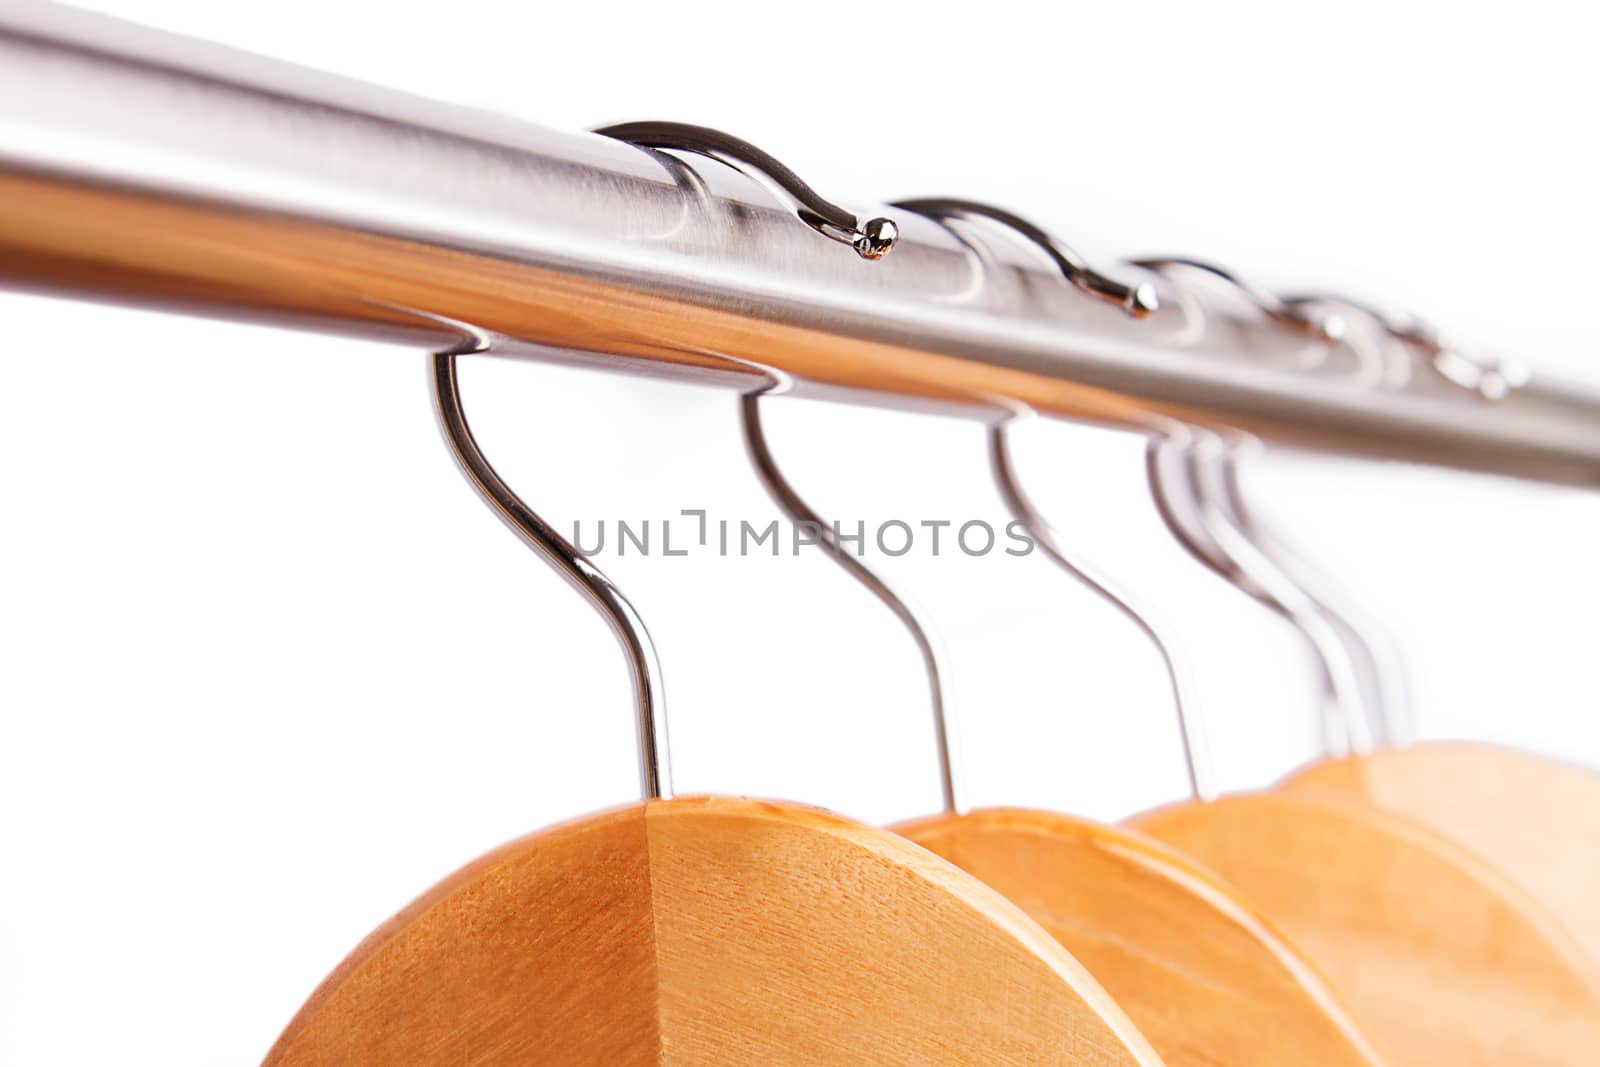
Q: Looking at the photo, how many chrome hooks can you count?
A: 6